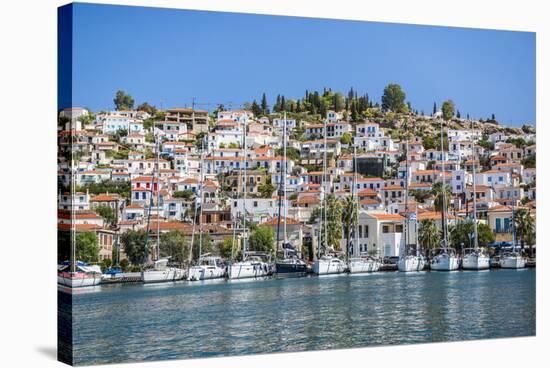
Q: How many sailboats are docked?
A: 11